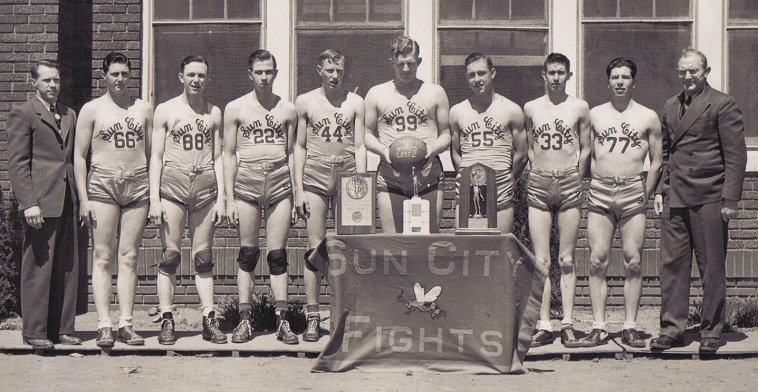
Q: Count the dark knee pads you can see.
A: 5